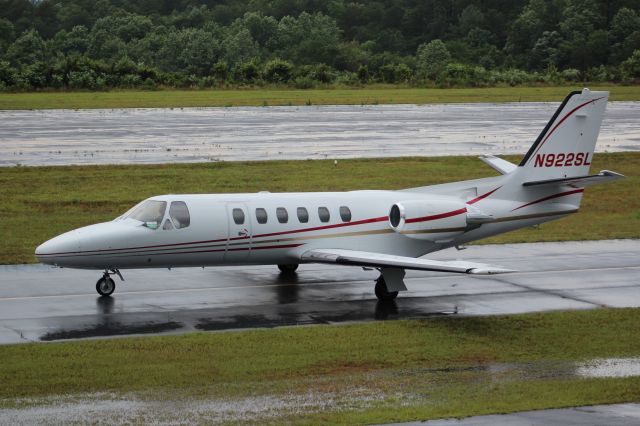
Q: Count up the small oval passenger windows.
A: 6